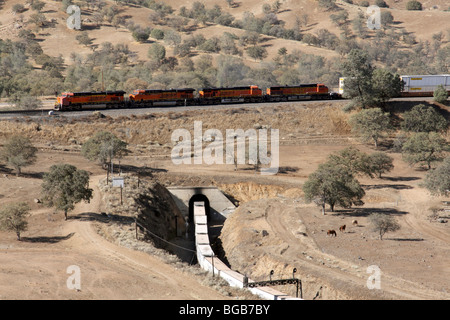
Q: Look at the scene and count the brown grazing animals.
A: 3